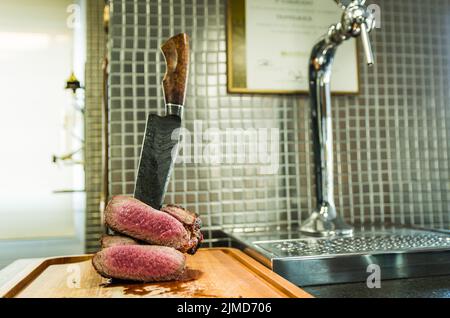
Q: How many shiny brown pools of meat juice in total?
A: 1